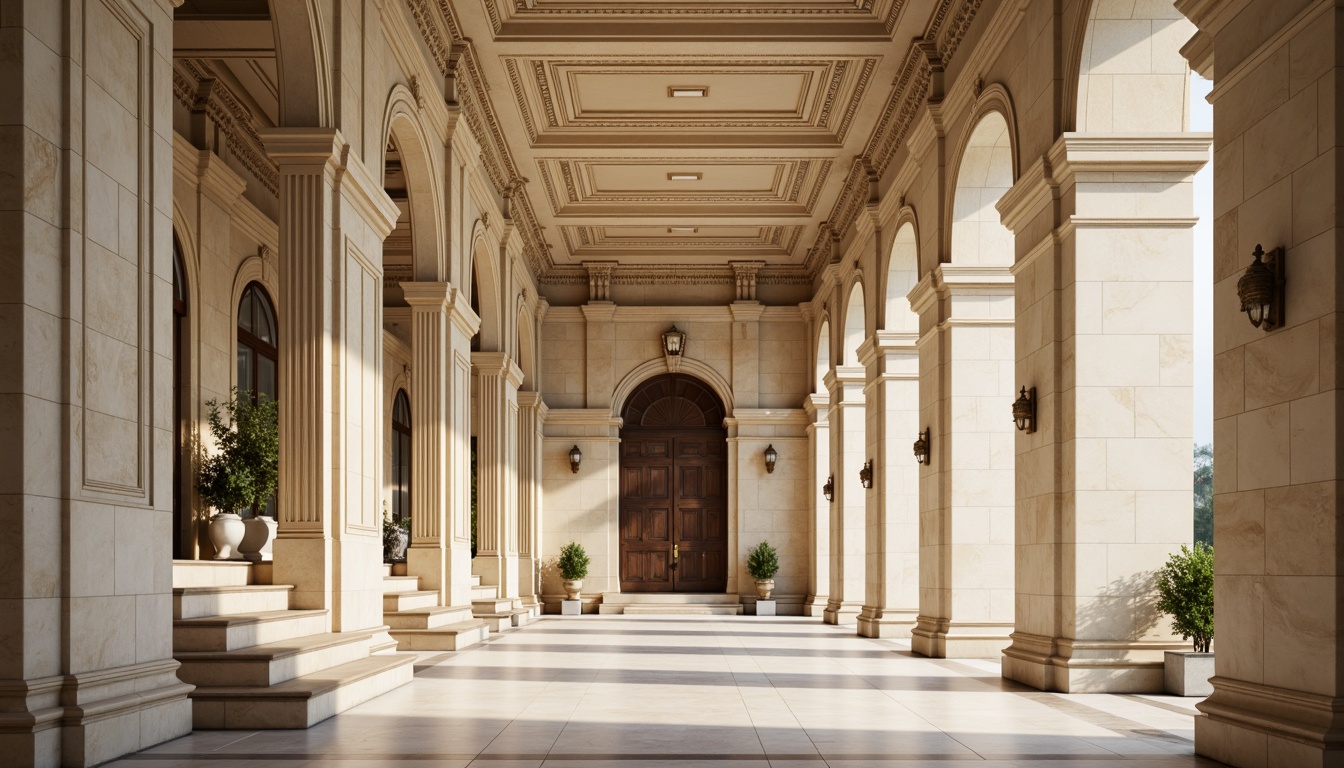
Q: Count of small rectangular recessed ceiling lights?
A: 3